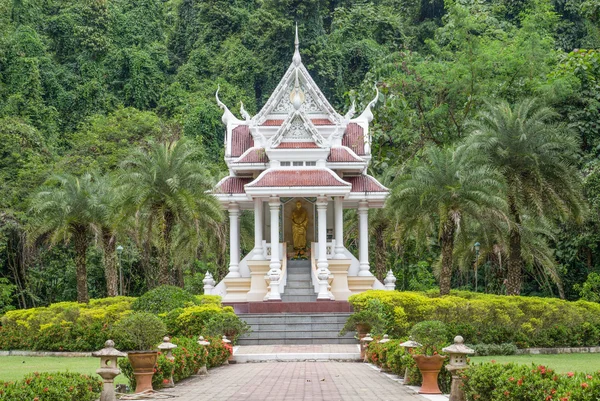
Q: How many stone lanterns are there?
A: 8